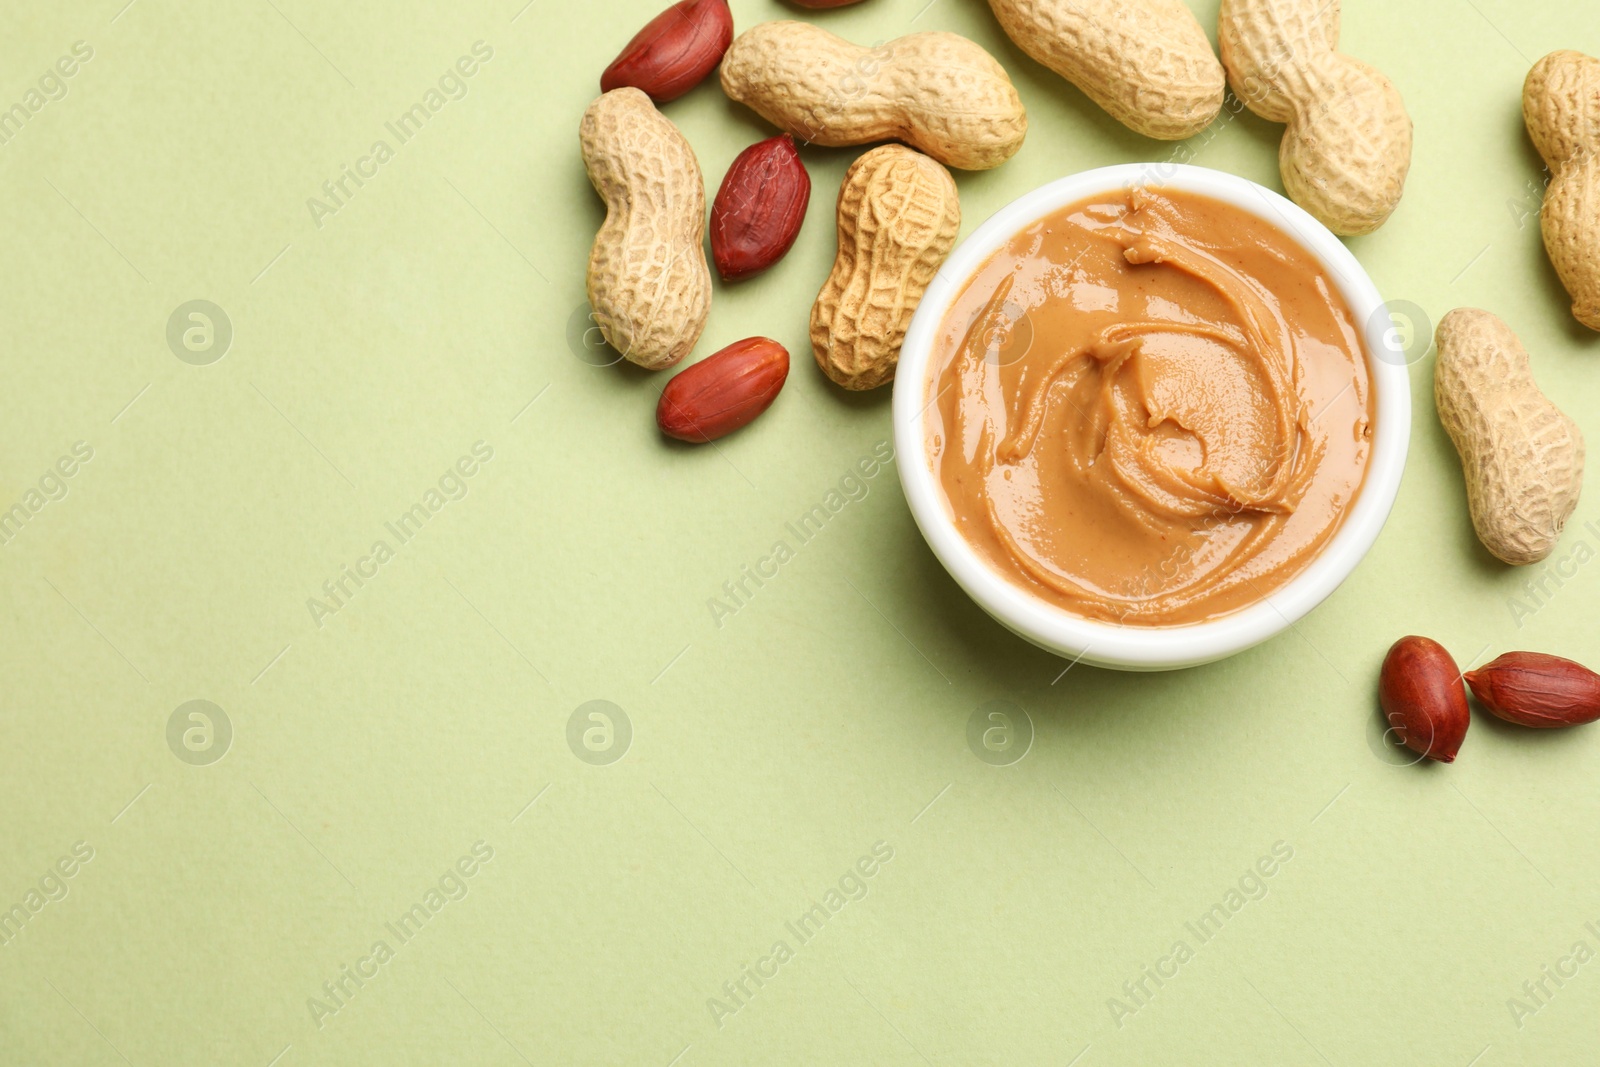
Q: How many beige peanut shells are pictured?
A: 7